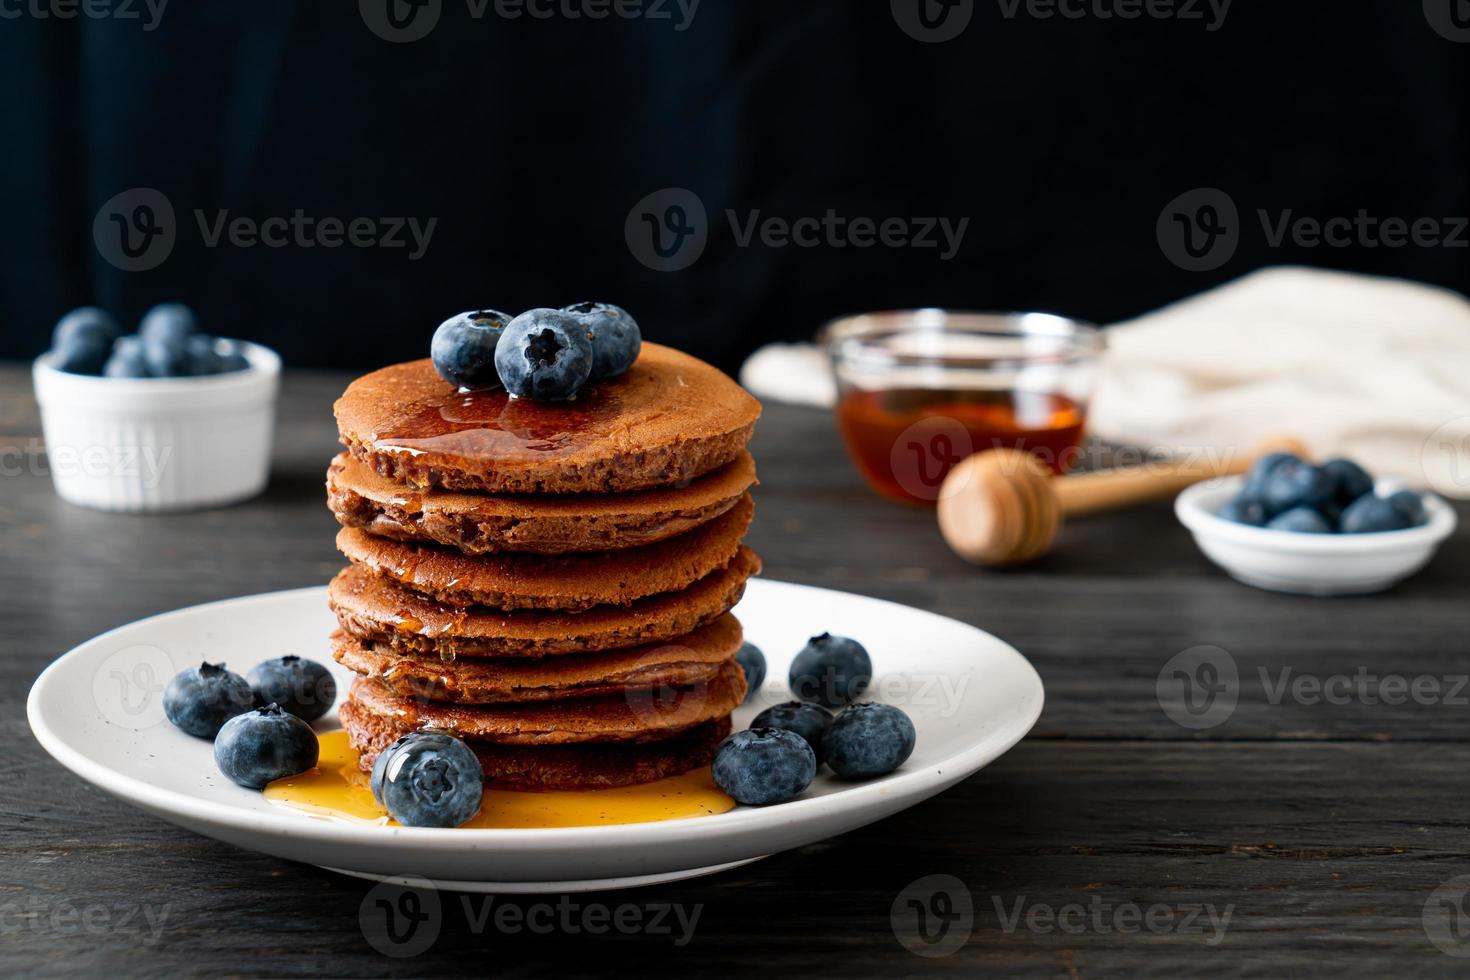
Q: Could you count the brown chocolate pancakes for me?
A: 7